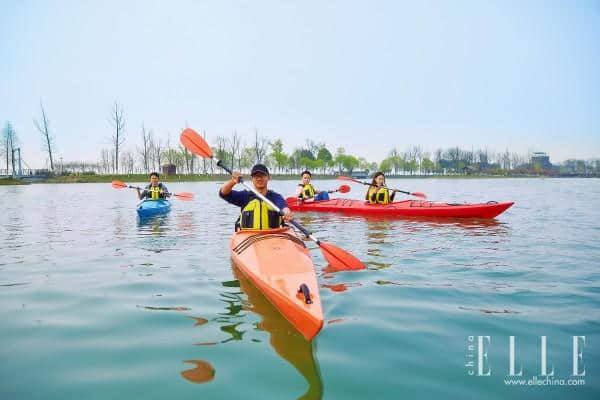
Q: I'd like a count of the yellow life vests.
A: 4